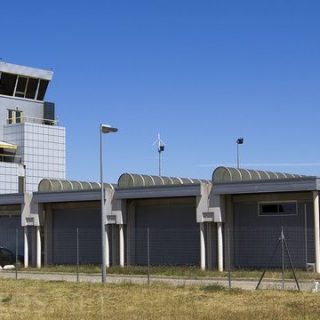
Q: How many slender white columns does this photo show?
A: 7